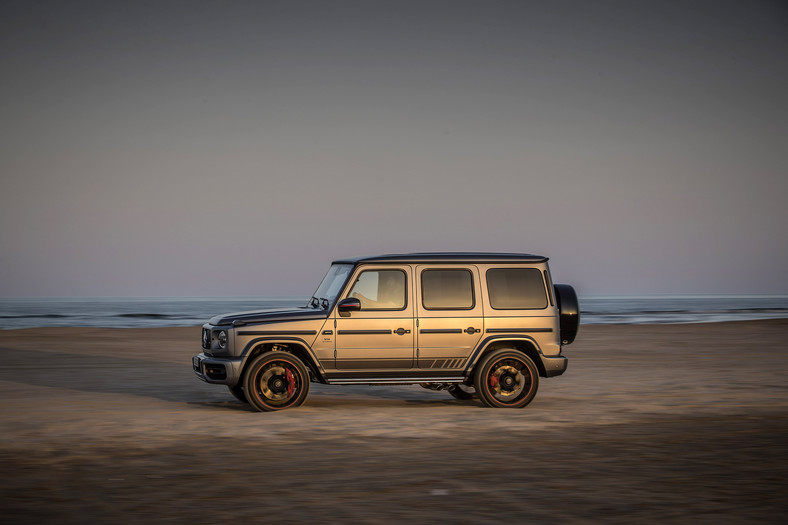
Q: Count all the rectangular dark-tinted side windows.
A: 2